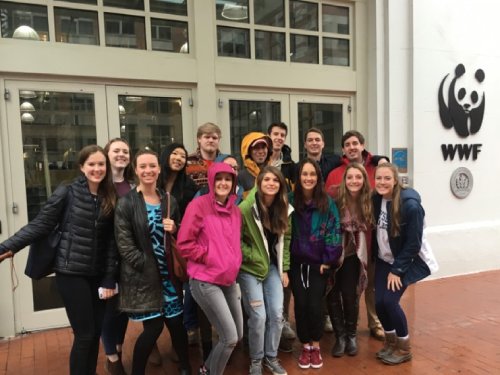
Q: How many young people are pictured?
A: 15